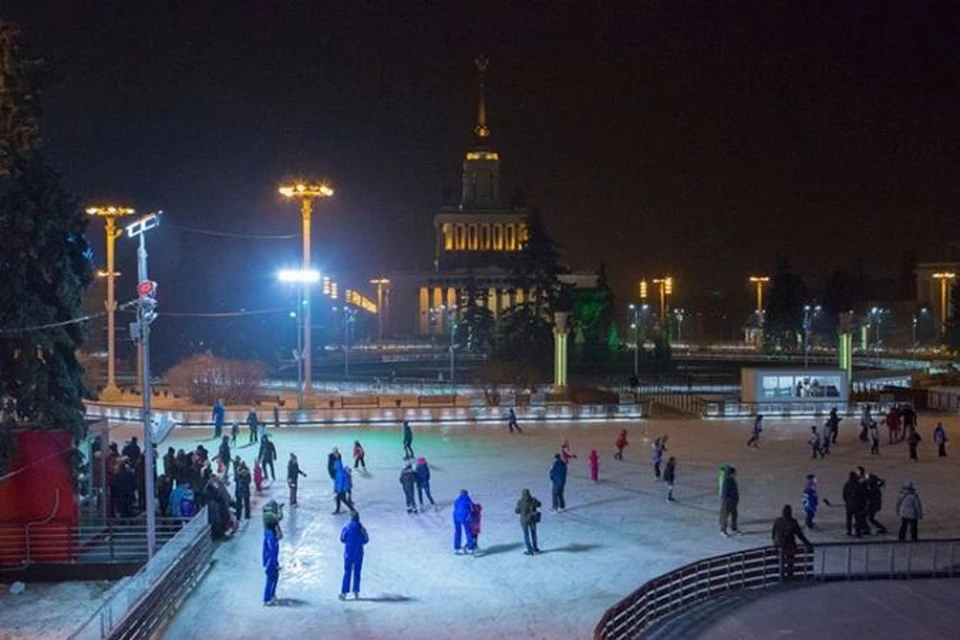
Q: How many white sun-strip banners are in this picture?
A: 0